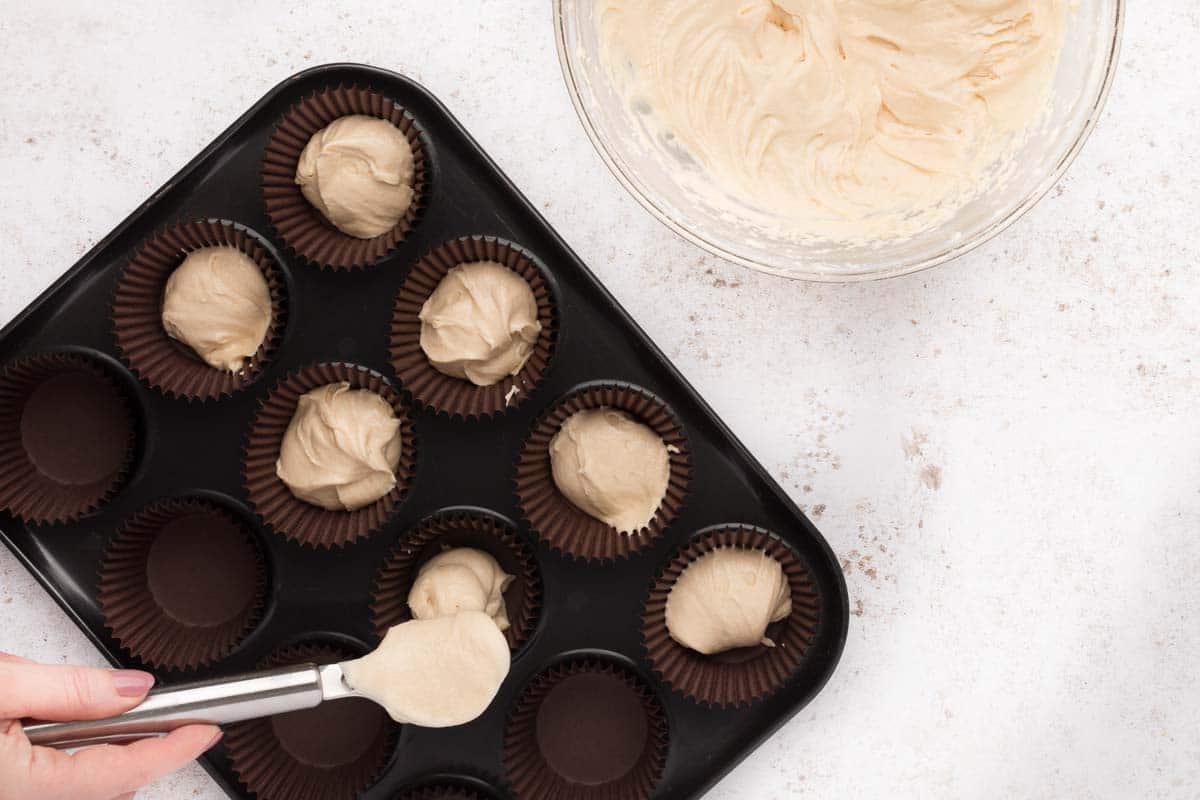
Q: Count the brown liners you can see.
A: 12